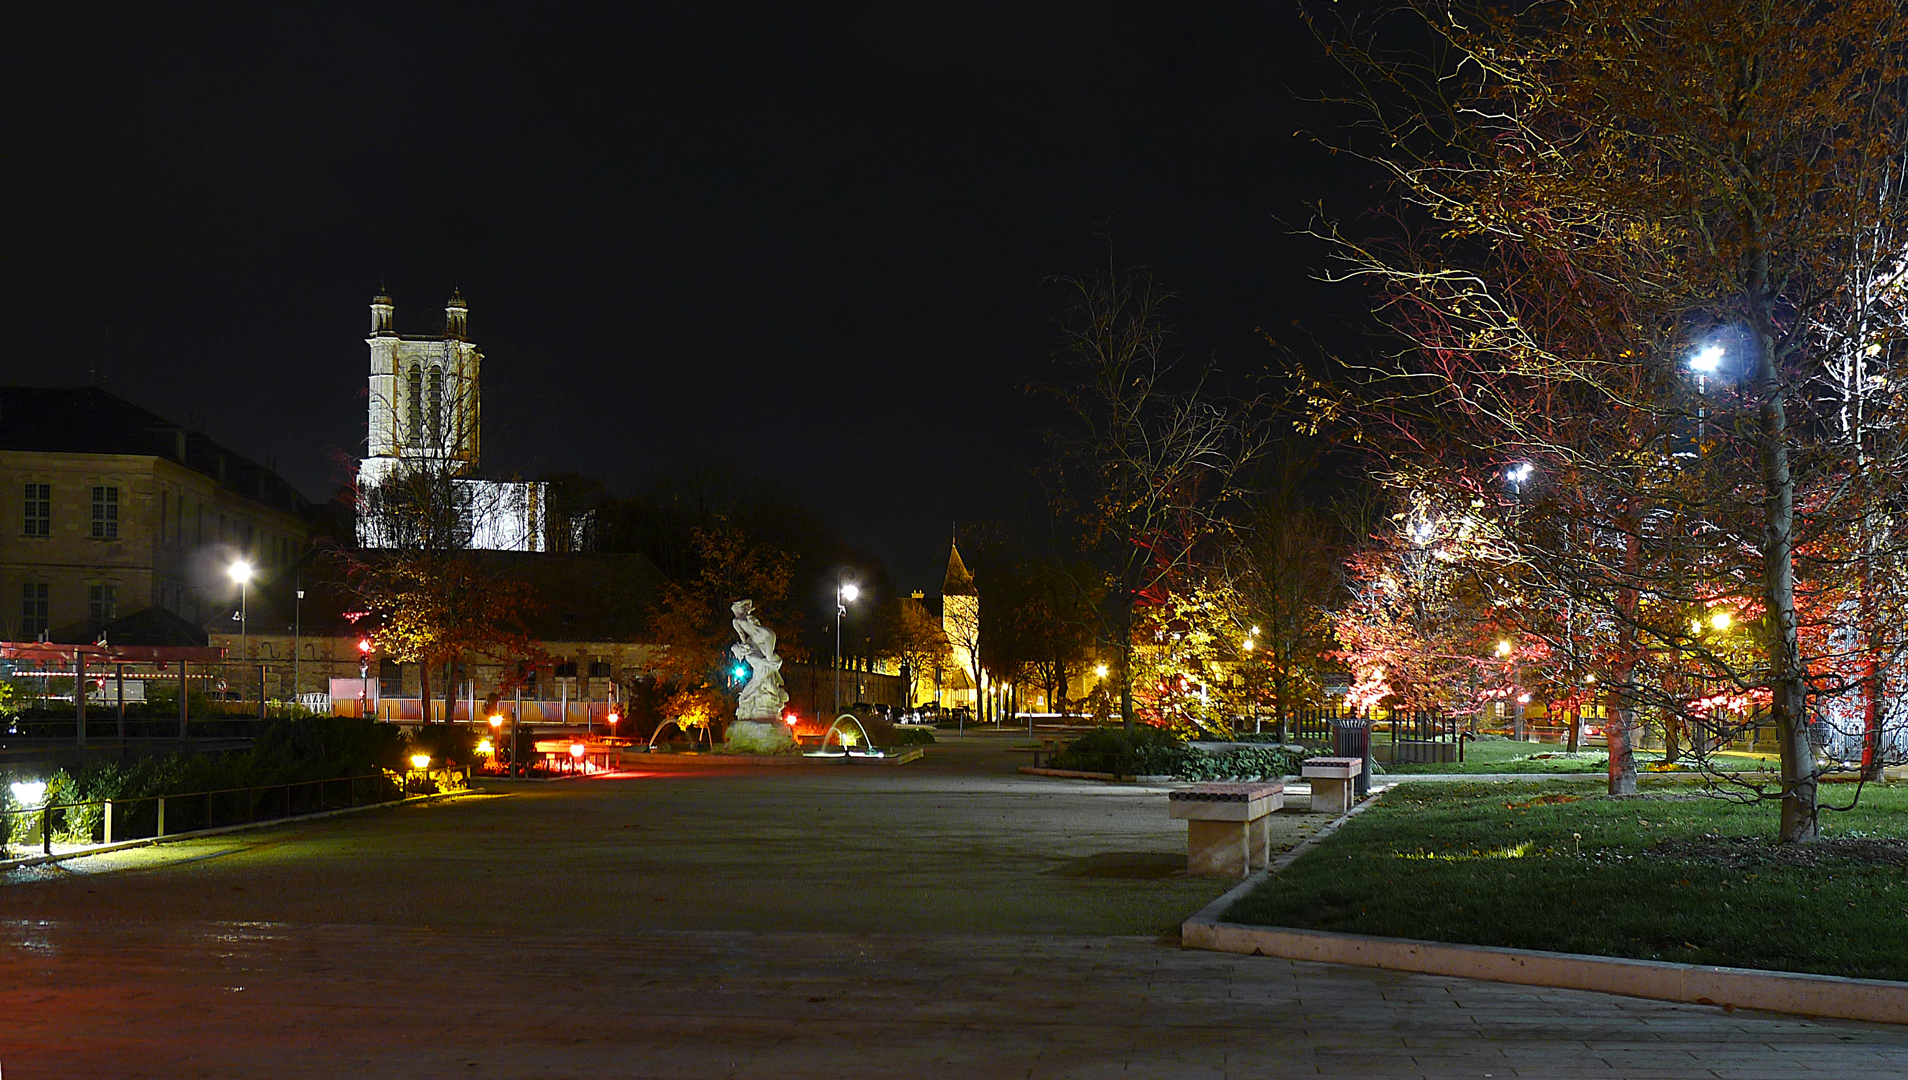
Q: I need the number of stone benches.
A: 2